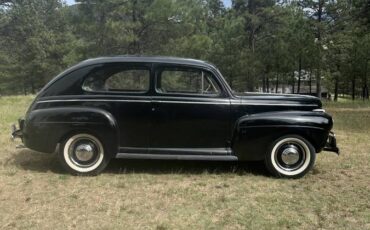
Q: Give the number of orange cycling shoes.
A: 0